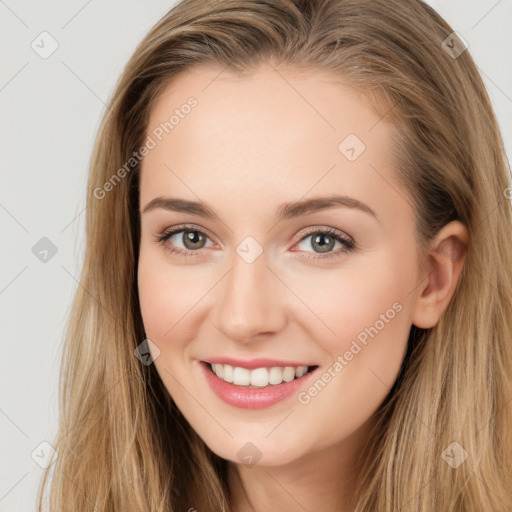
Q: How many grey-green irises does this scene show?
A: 2